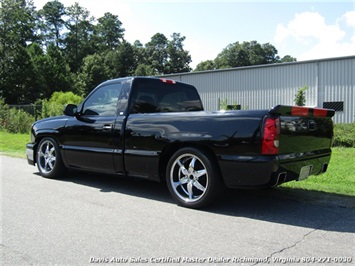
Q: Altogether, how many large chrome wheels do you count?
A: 2